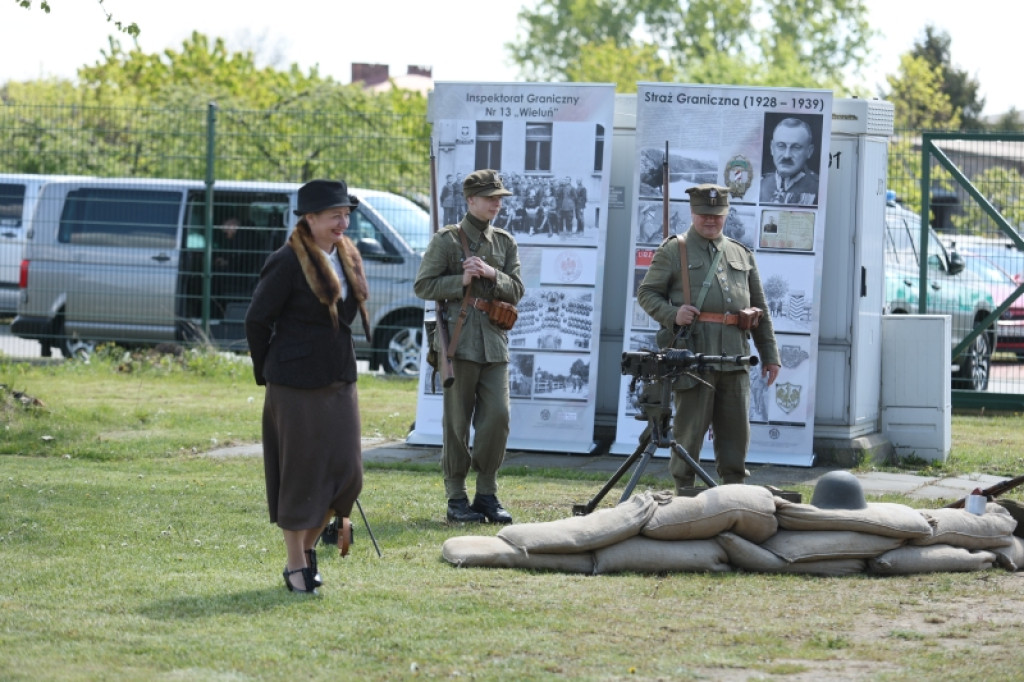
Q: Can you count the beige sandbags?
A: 10